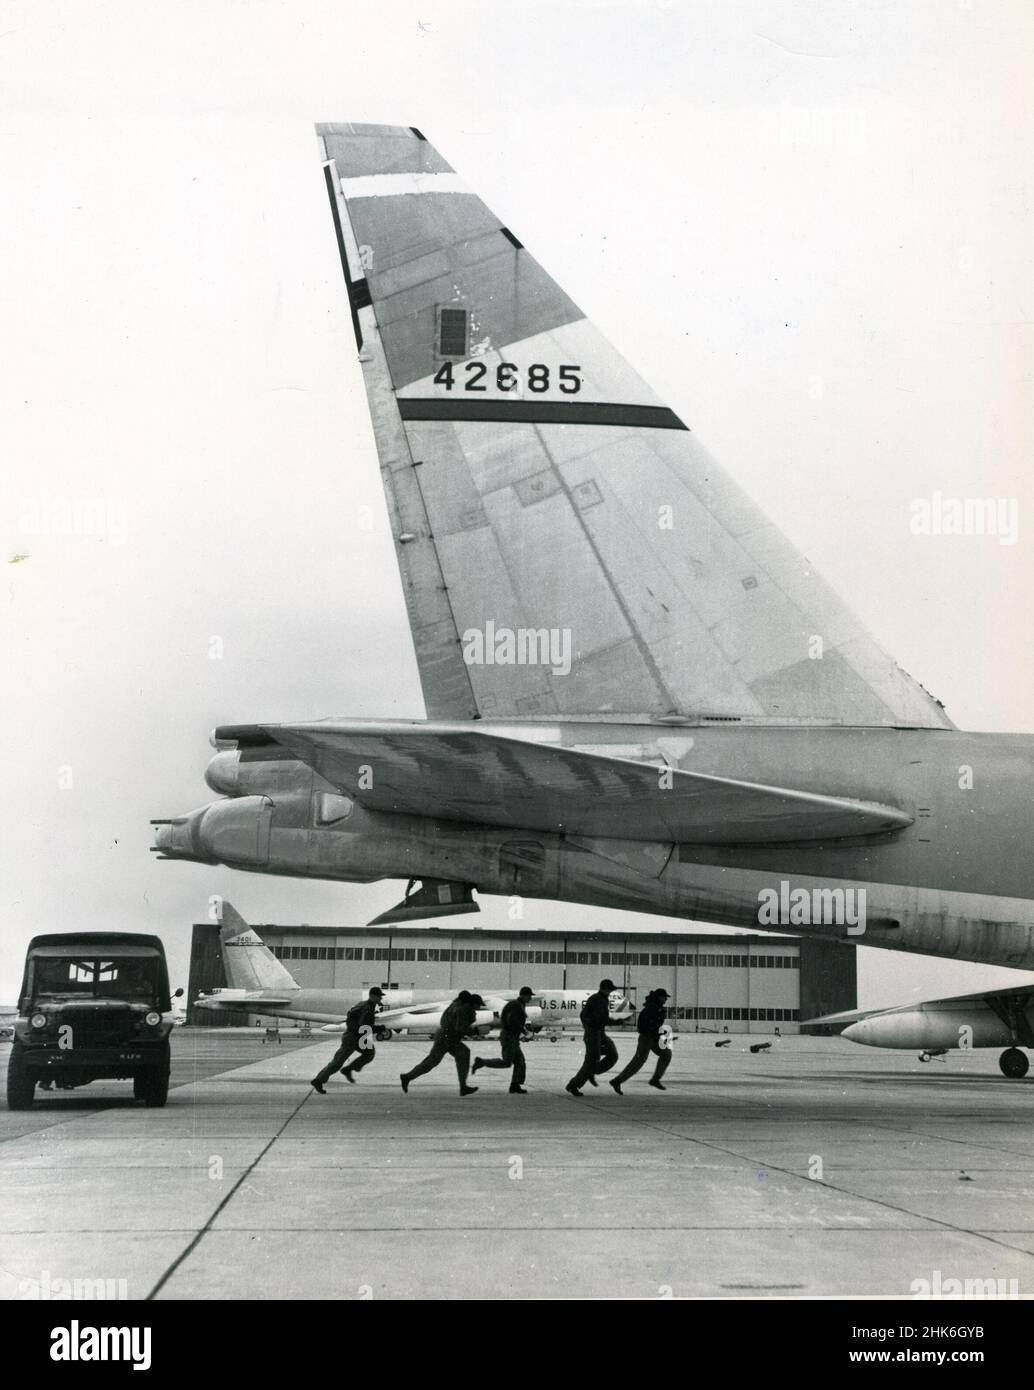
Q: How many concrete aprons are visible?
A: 1